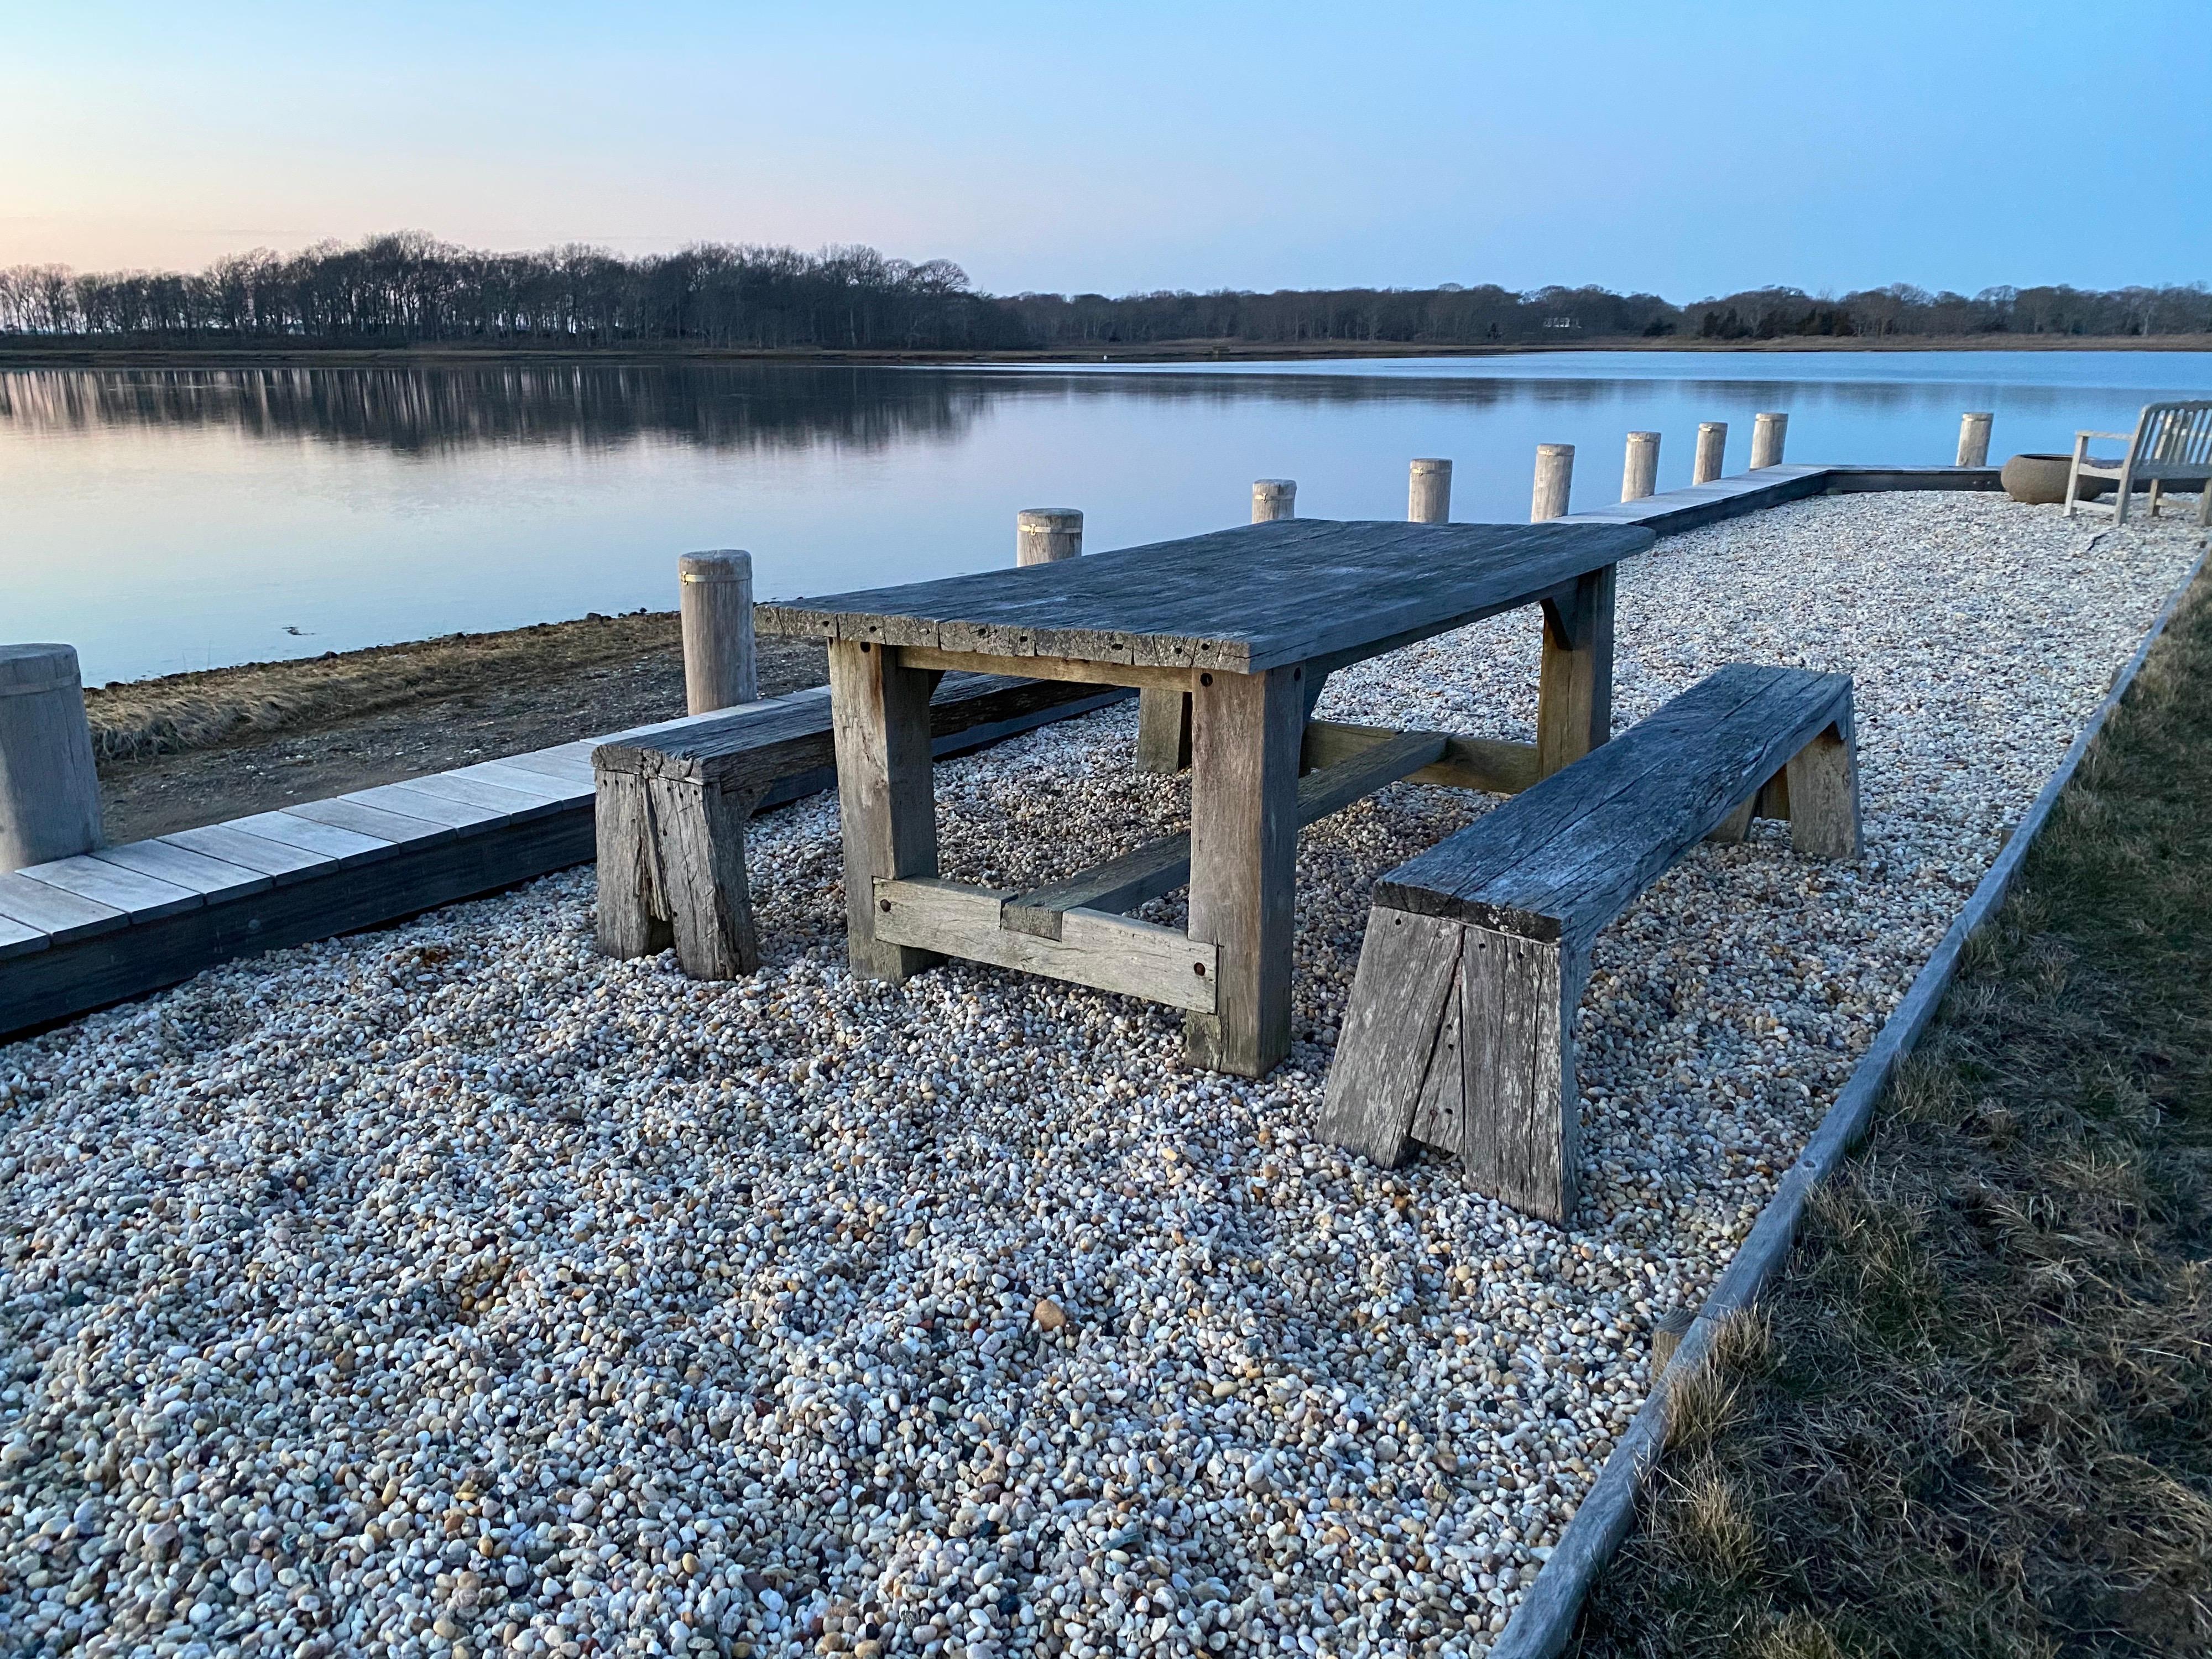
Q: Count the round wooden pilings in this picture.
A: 10